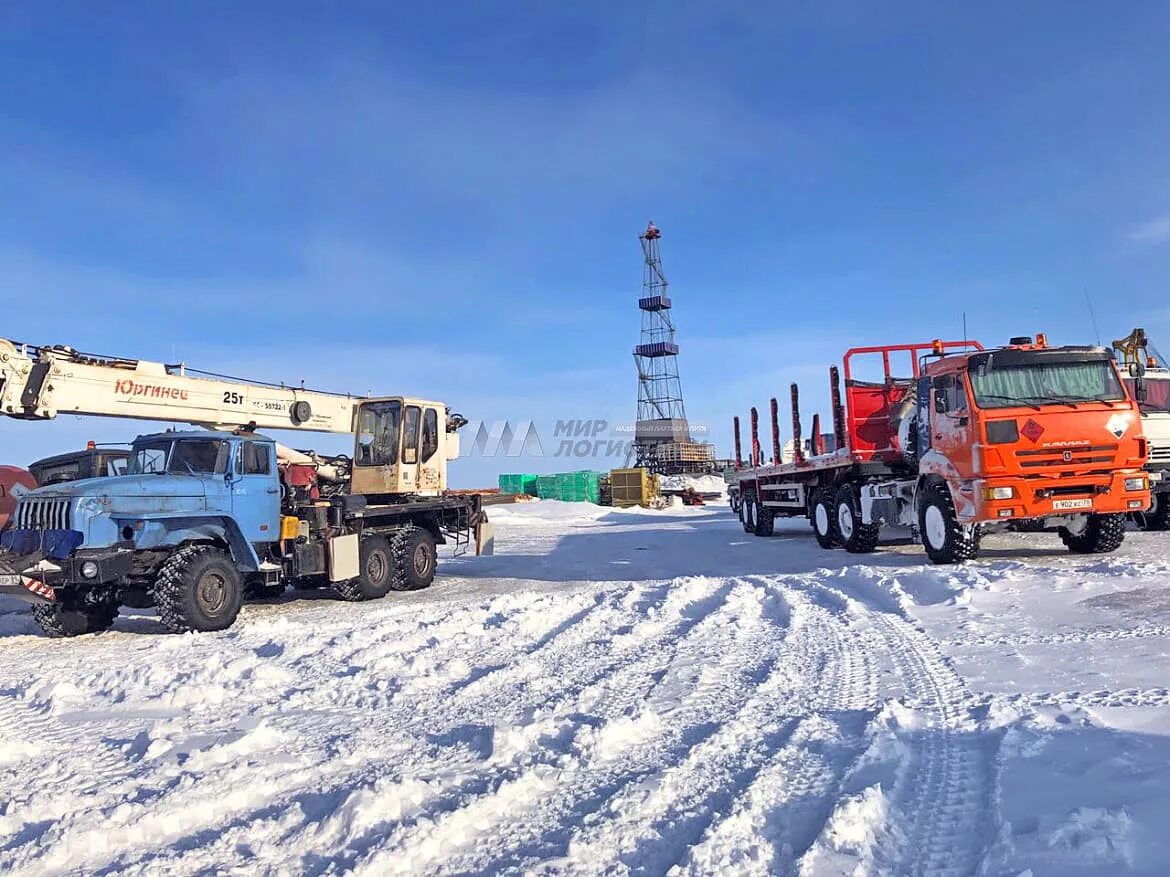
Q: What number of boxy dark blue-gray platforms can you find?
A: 2